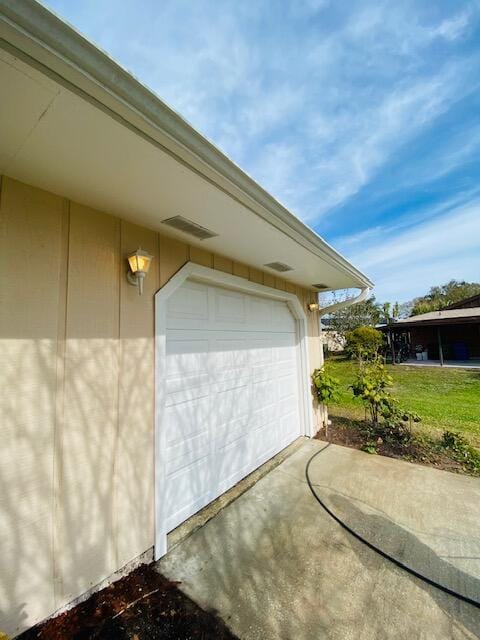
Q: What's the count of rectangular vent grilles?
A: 3